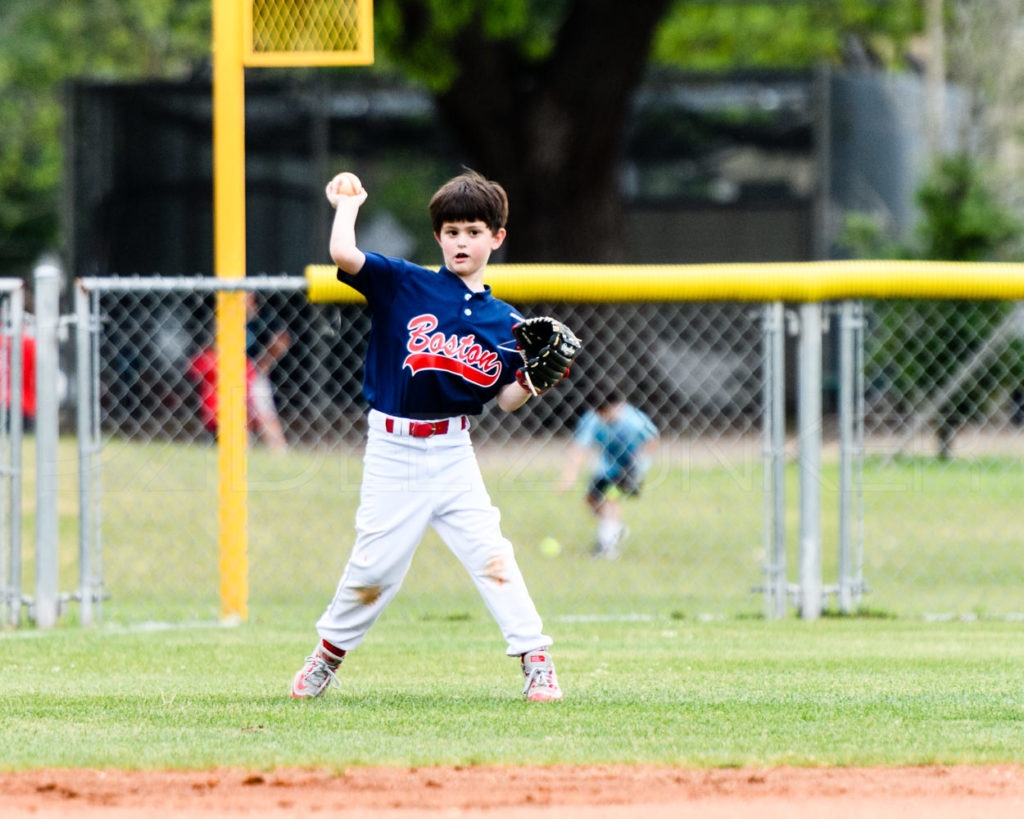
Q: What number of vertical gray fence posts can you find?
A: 6